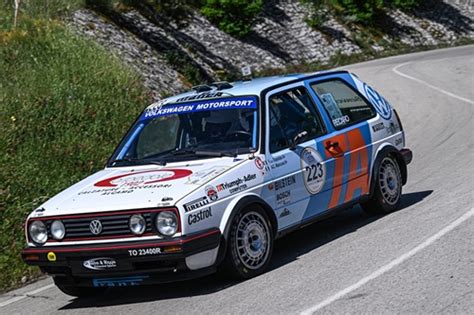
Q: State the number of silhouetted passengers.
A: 2